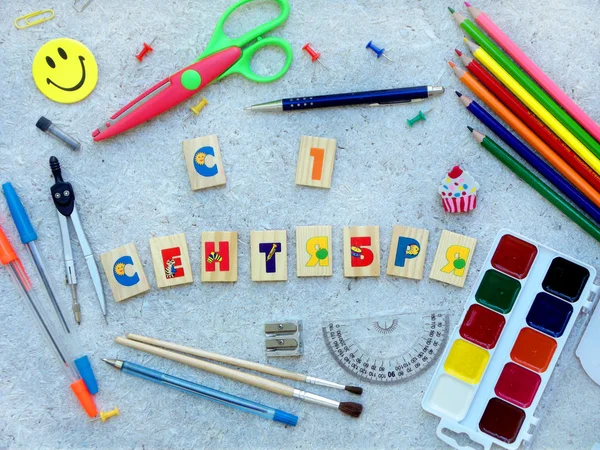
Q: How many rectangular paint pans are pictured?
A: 10